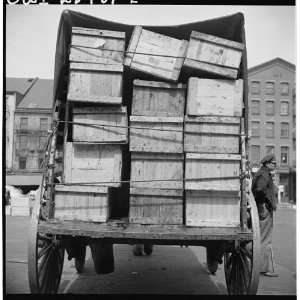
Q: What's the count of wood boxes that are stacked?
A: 15